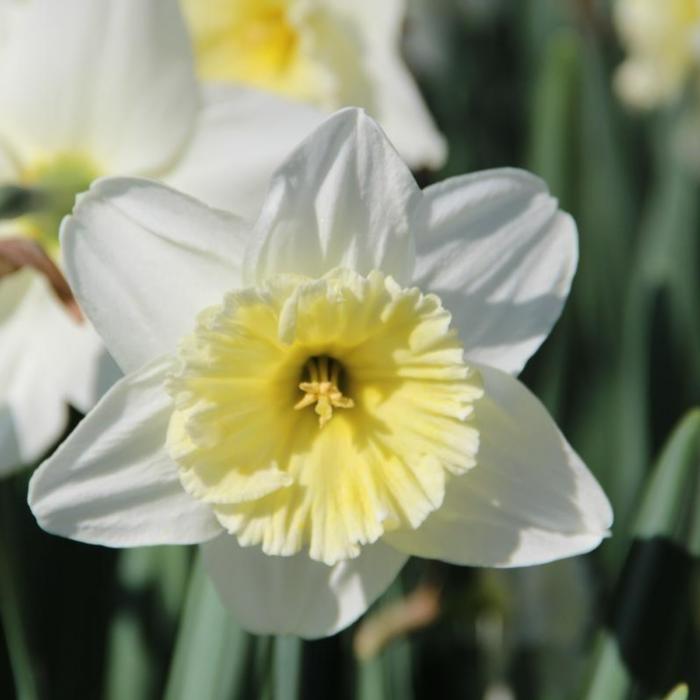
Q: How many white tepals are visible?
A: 6